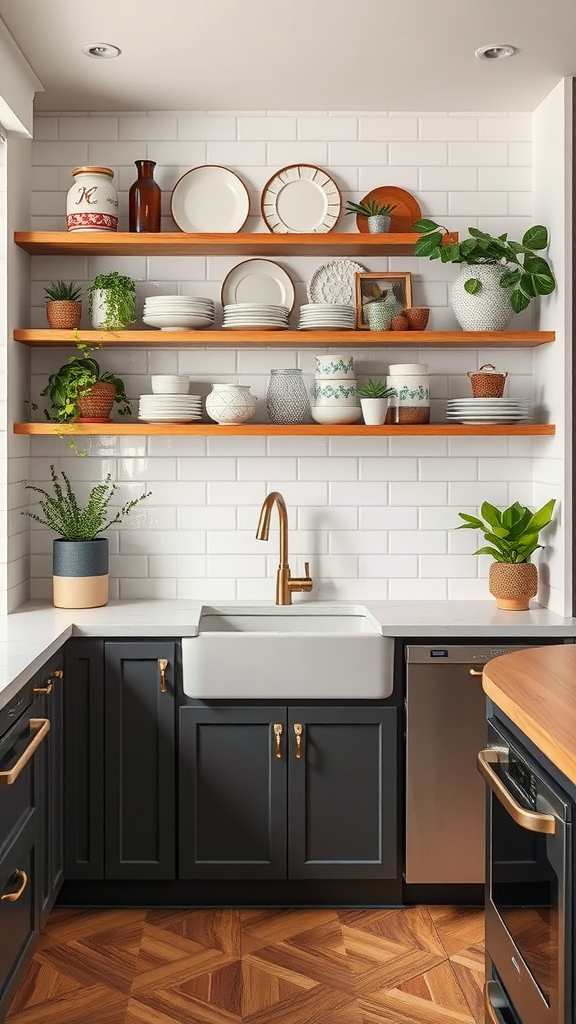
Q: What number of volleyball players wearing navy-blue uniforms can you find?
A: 0